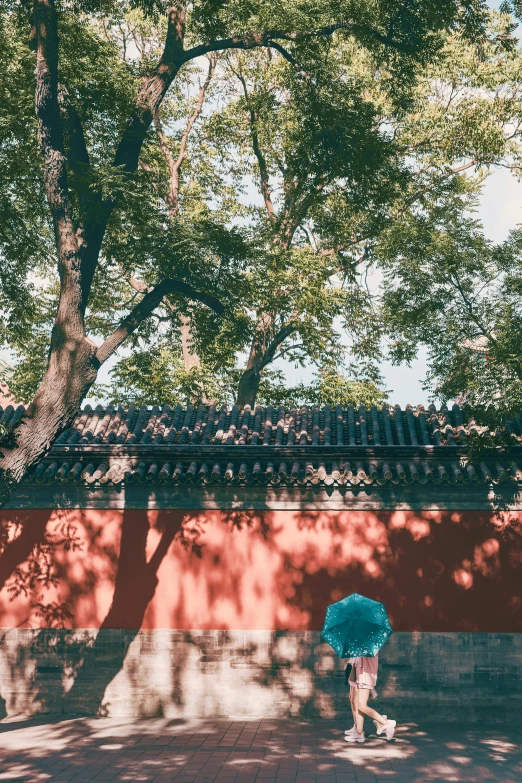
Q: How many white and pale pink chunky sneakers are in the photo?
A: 4